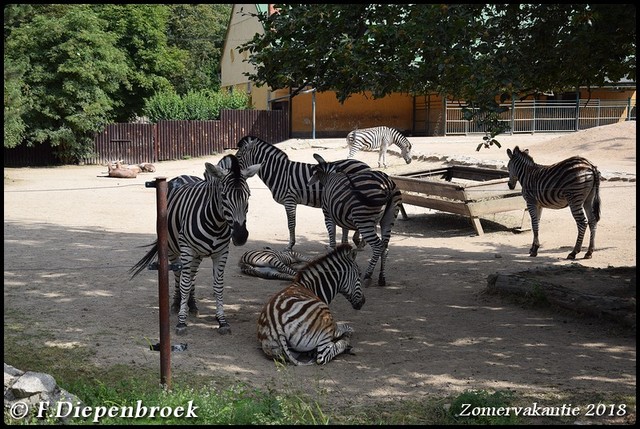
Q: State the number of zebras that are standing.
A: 5